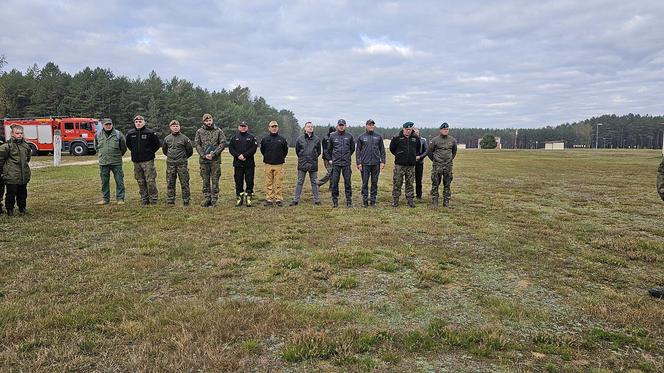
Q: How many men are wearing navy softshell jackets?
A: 2